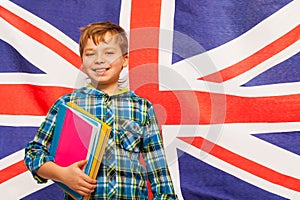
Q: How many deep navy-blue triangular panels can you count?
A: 8